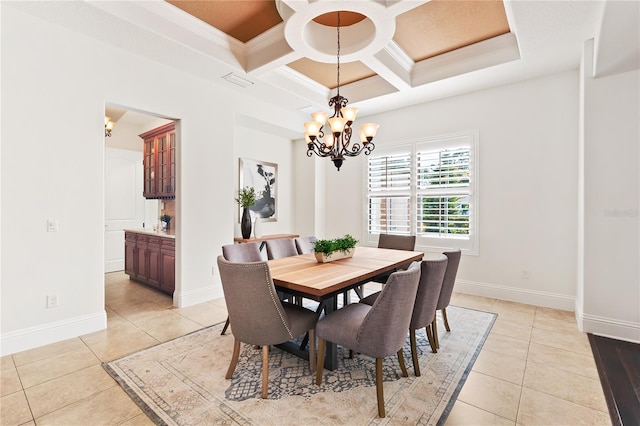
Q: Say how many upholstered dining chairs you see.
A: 8